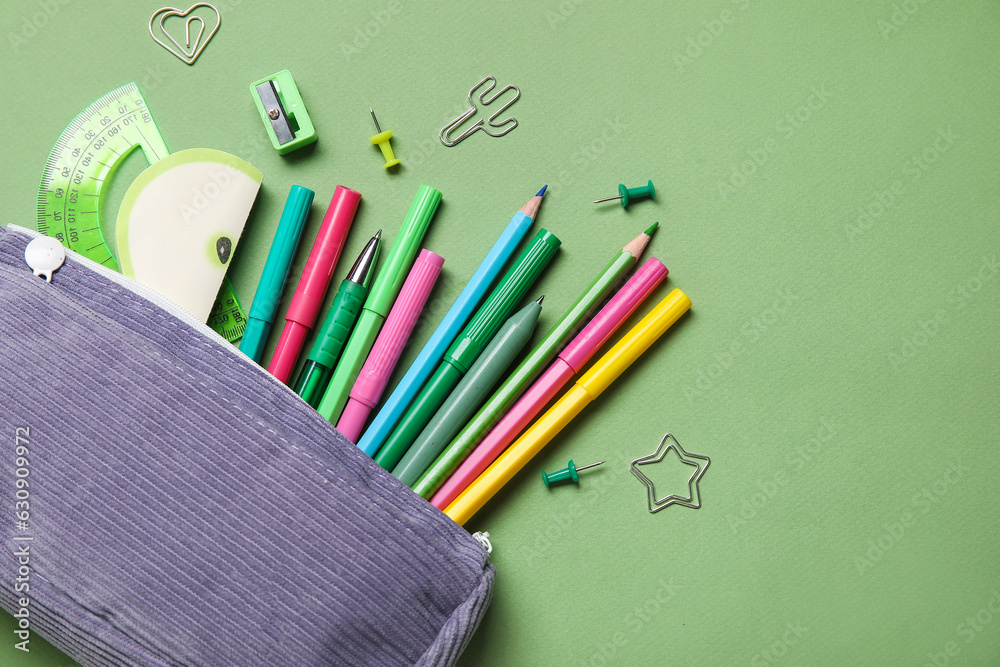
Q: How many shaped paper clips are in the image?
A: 3